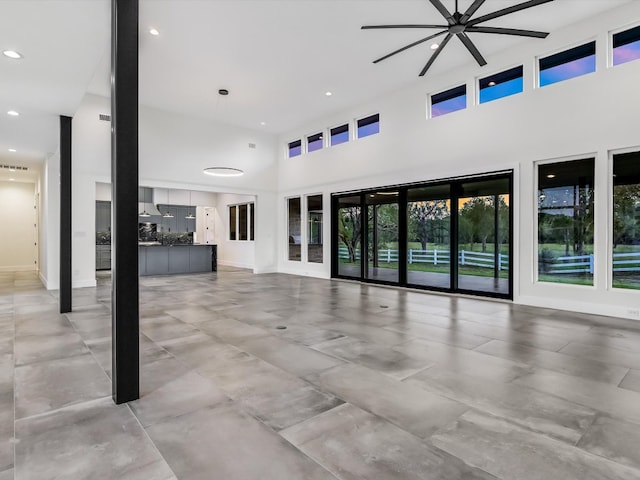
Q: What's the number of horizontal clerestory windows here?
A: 8